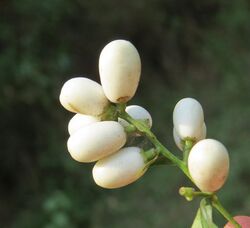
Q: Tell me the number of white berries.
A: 9